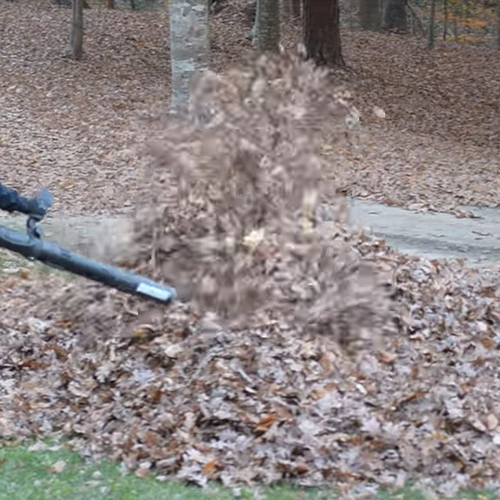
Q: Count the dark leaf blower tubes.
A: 1